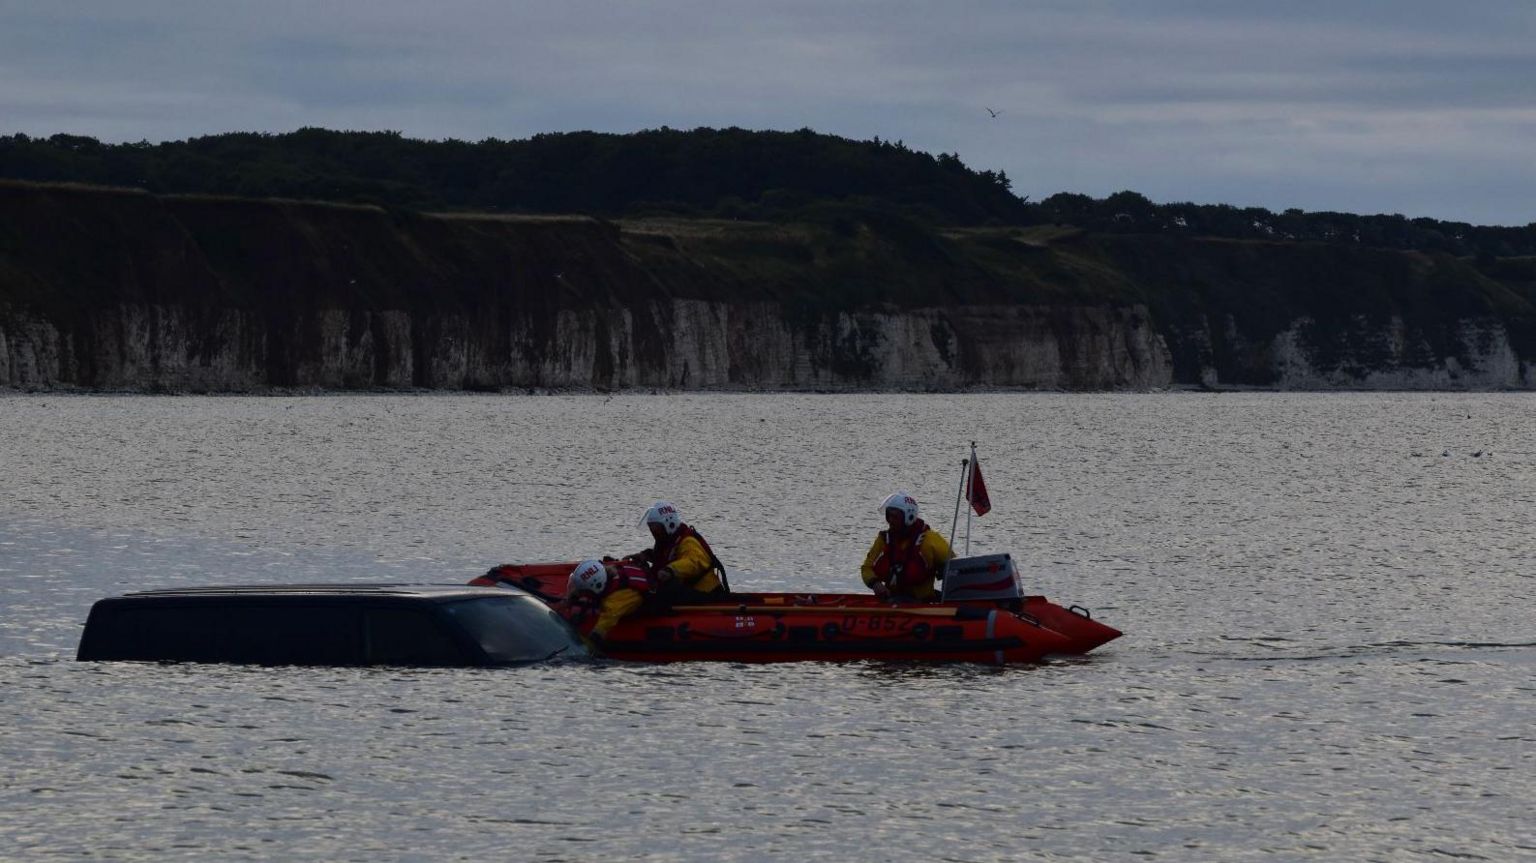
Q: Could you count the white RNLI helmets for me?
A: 3